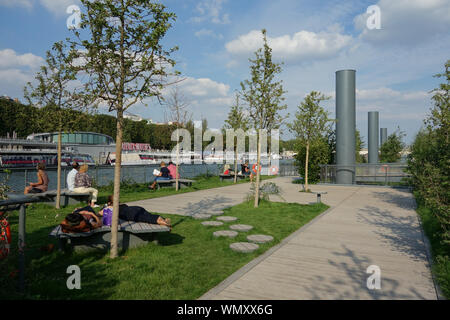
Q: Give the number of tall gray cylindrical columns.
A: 3